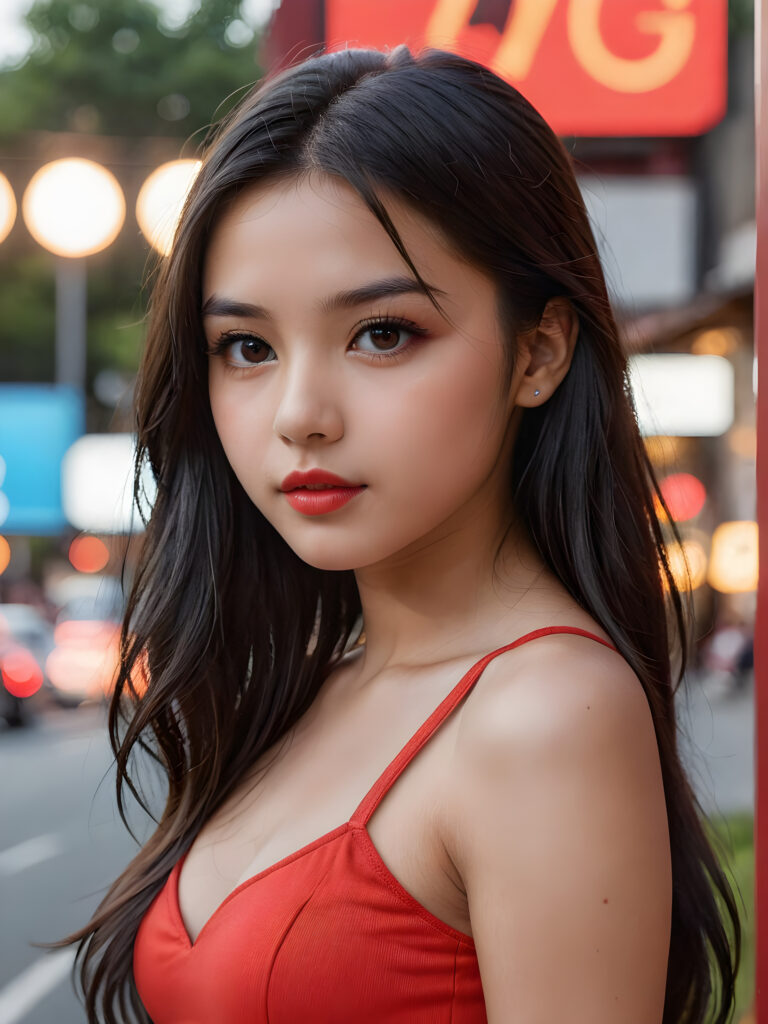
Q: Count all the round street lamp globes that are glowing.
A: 3